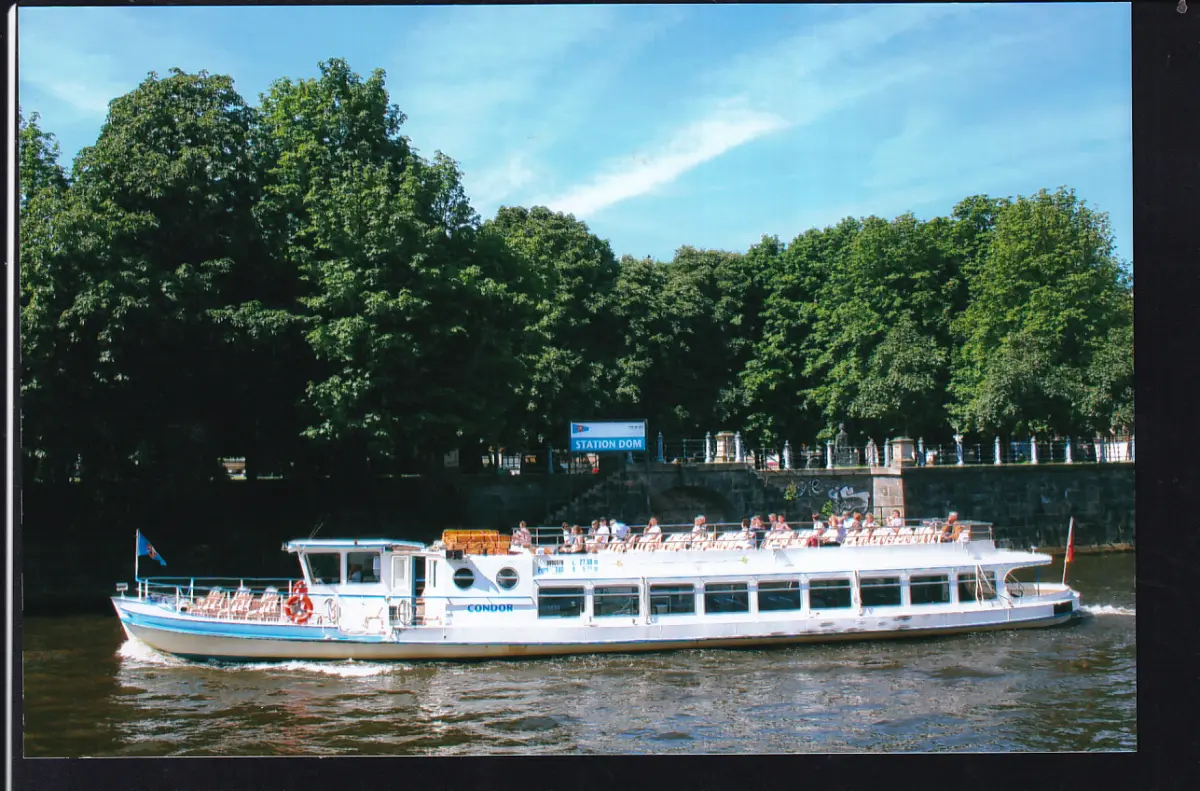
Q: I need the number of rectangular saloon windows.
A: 9